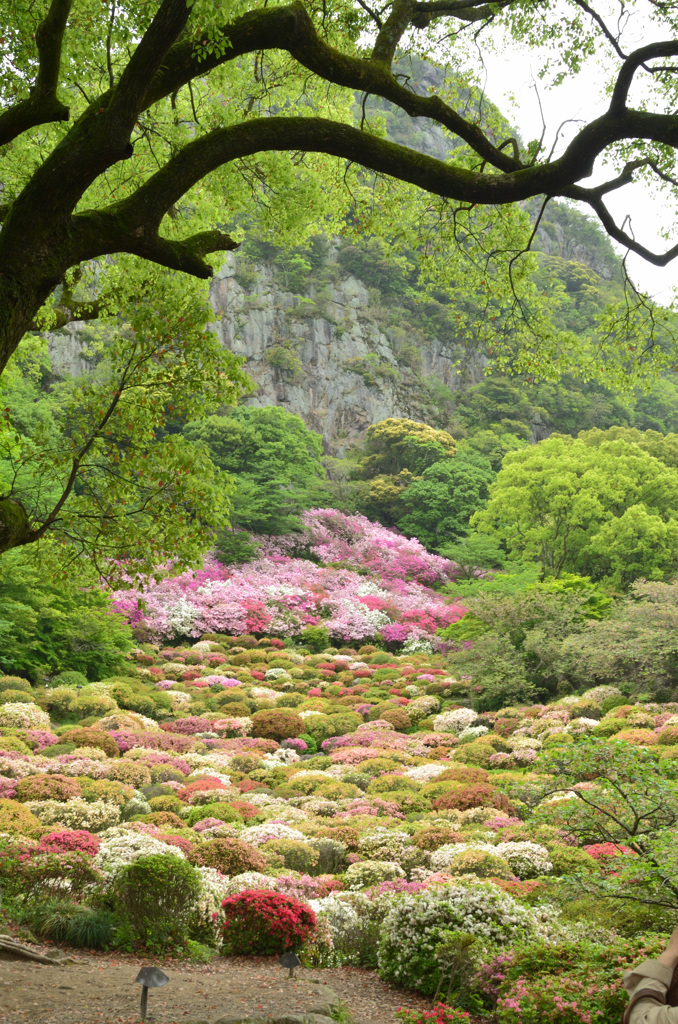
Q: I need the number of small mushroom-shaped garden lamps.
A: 2